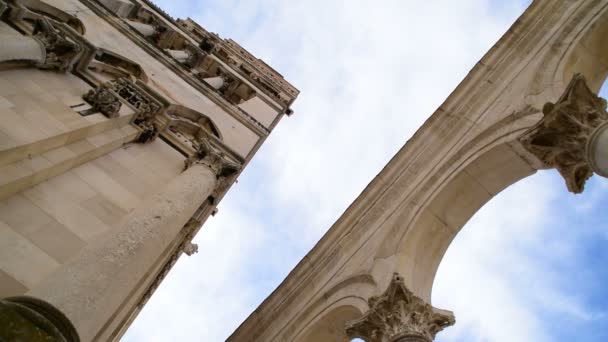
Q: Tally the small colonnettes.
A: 3